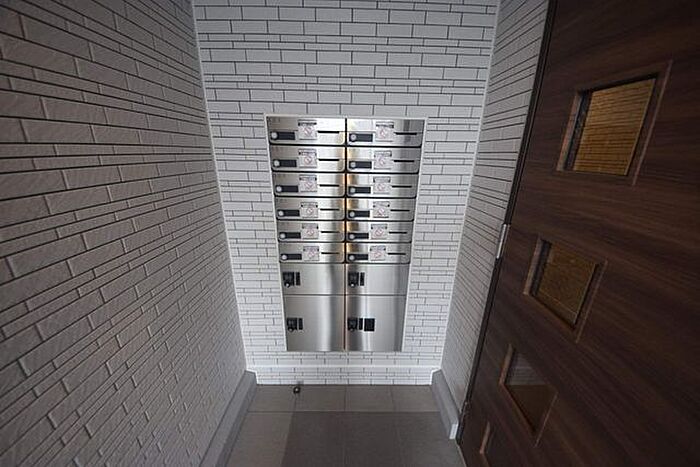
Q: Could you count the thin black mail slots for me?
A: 12